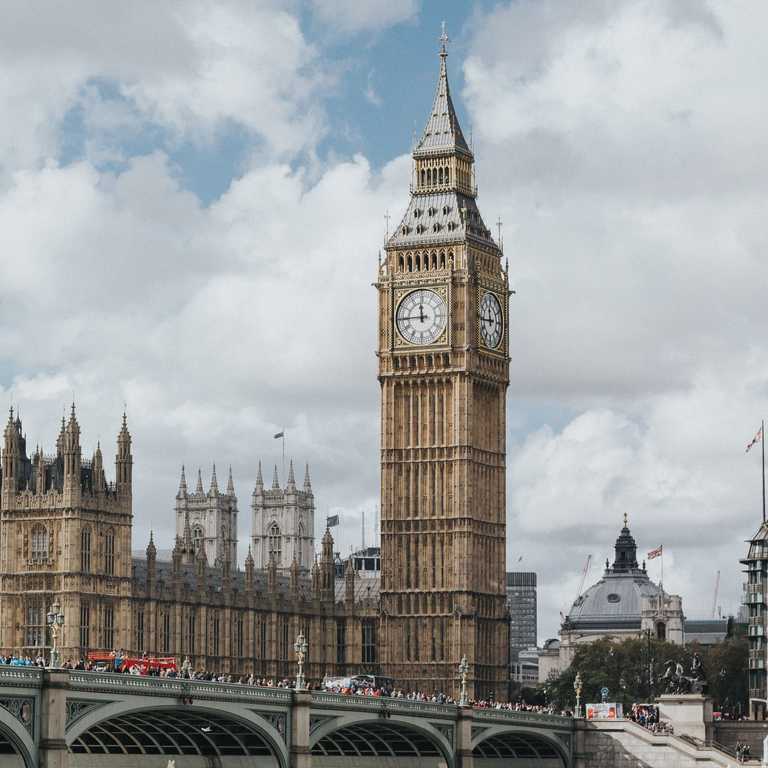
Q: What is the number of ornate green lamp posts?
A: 4